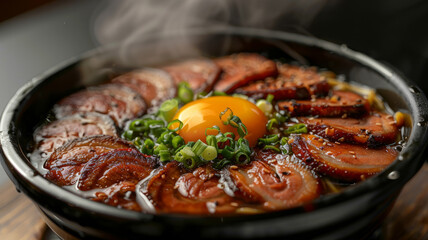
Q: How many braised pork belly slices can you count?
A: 13